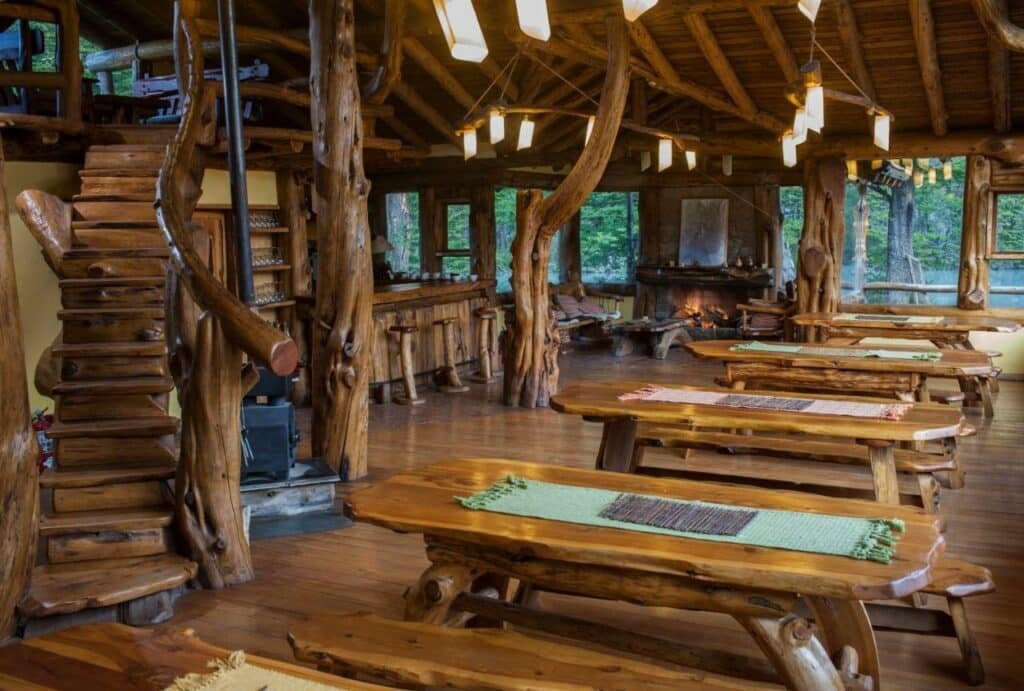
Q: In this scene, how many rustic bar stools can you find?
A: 3